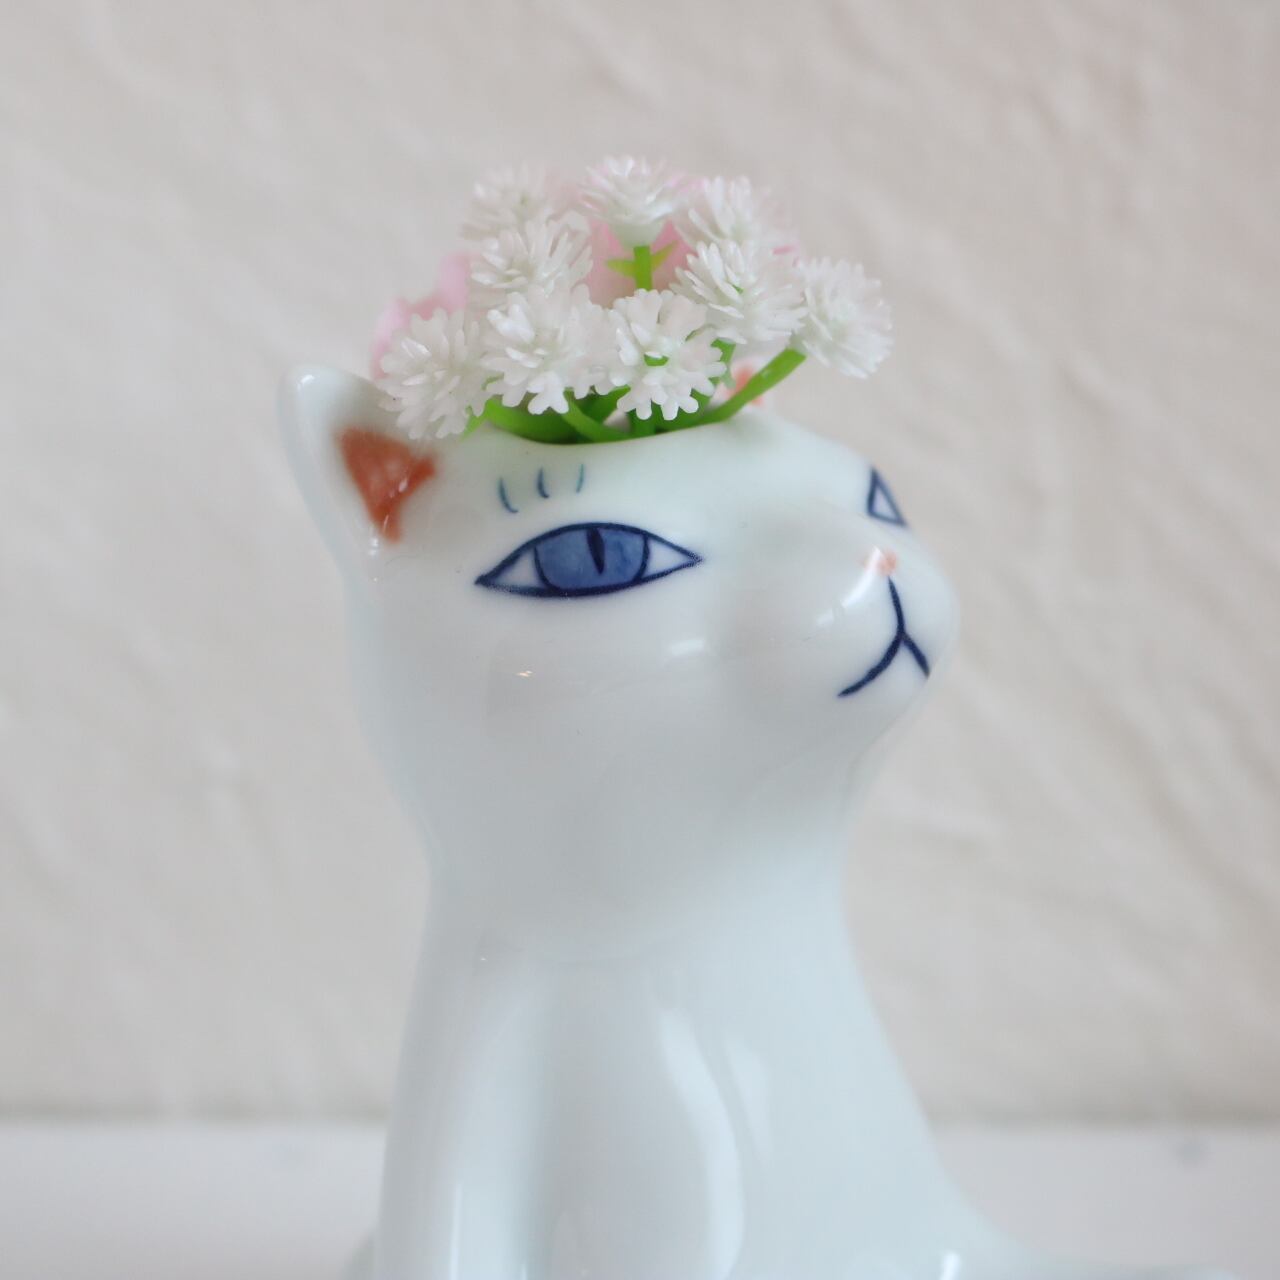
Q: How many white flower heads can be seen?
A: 9